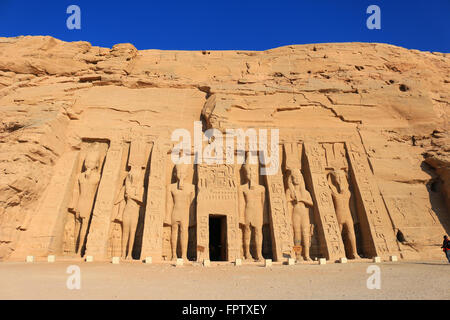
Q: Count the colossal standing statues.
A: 6